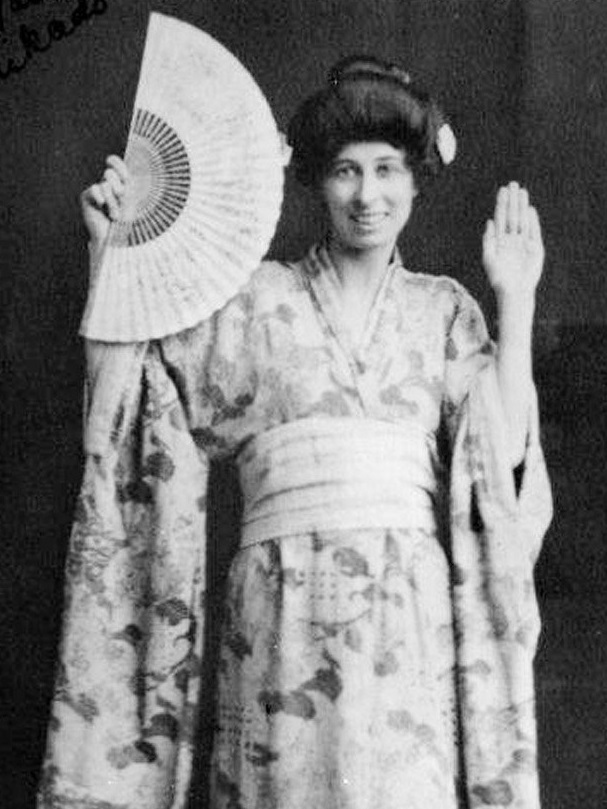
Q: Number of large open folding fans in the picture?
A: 1